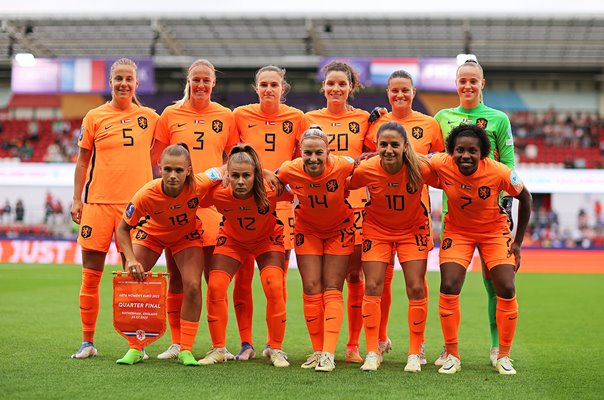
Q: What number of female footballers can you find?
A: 11